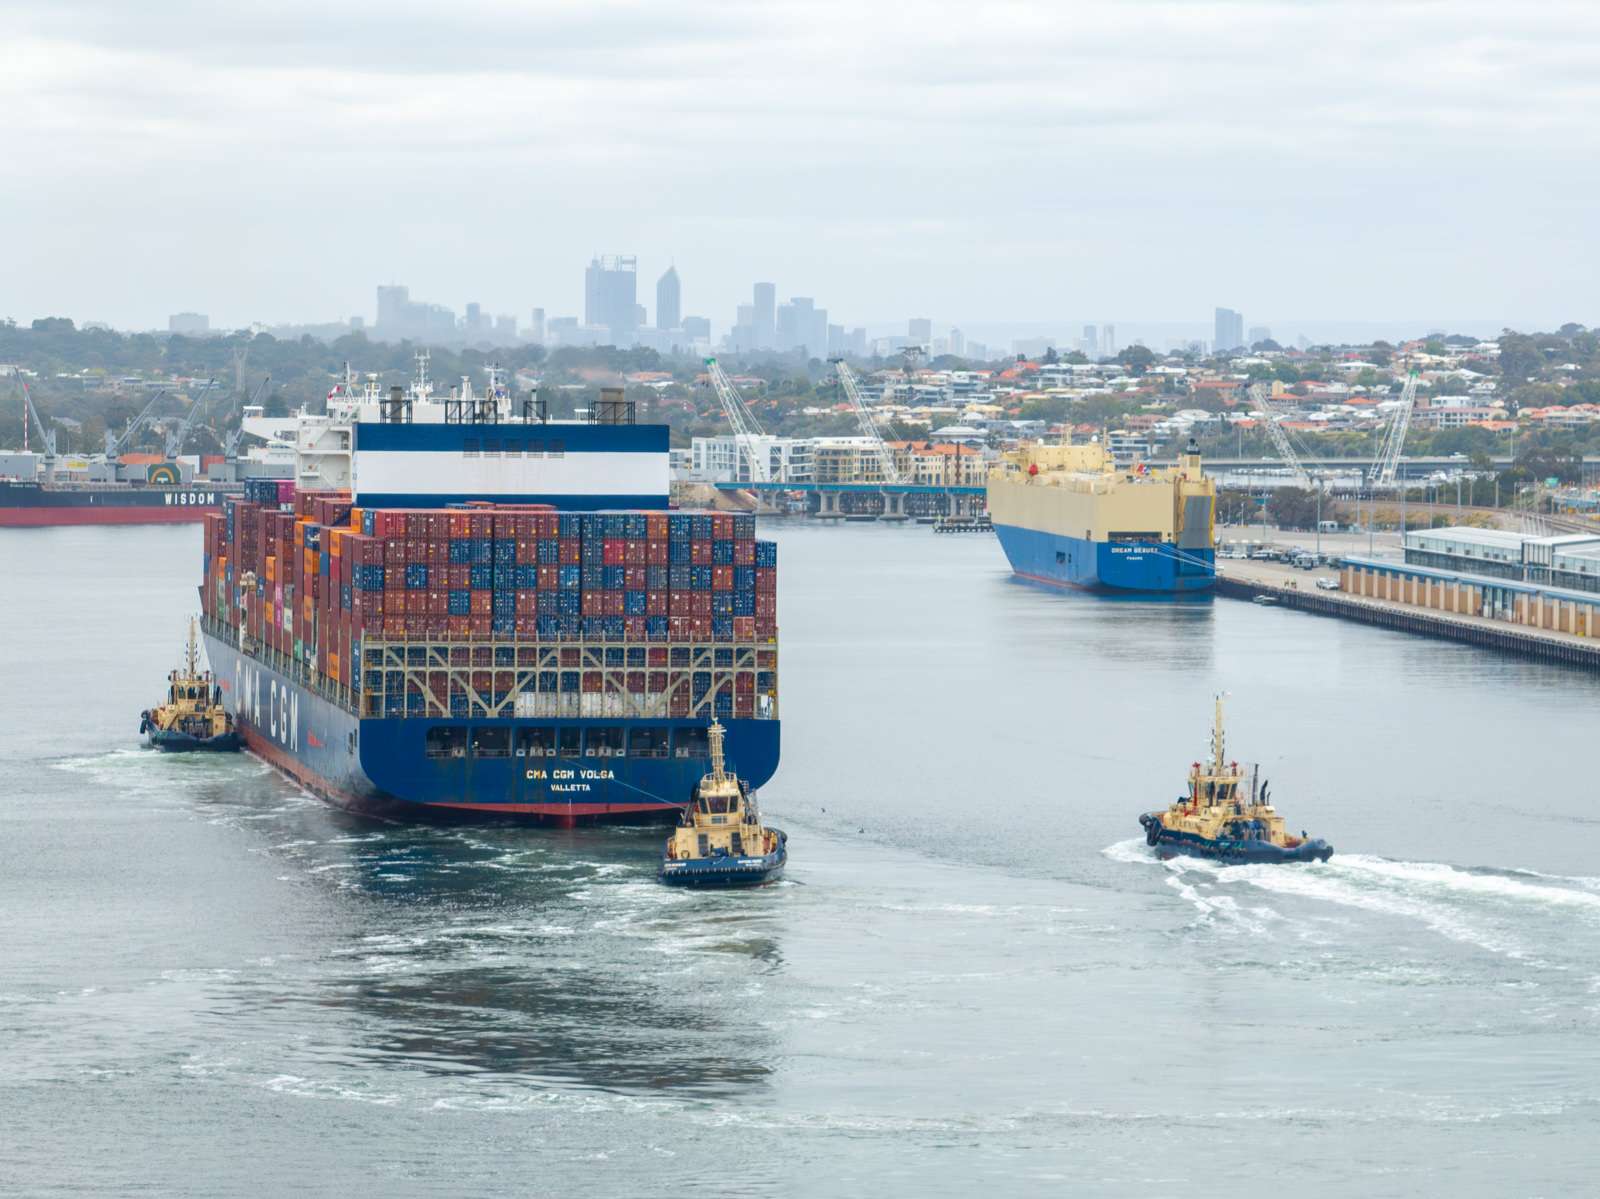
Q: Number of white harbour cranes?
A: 4